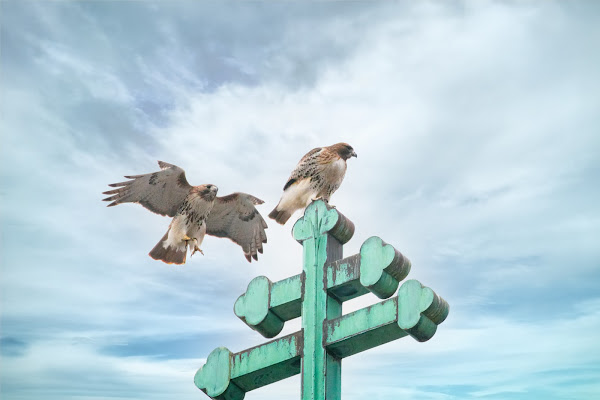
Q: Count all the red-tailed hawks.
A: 2